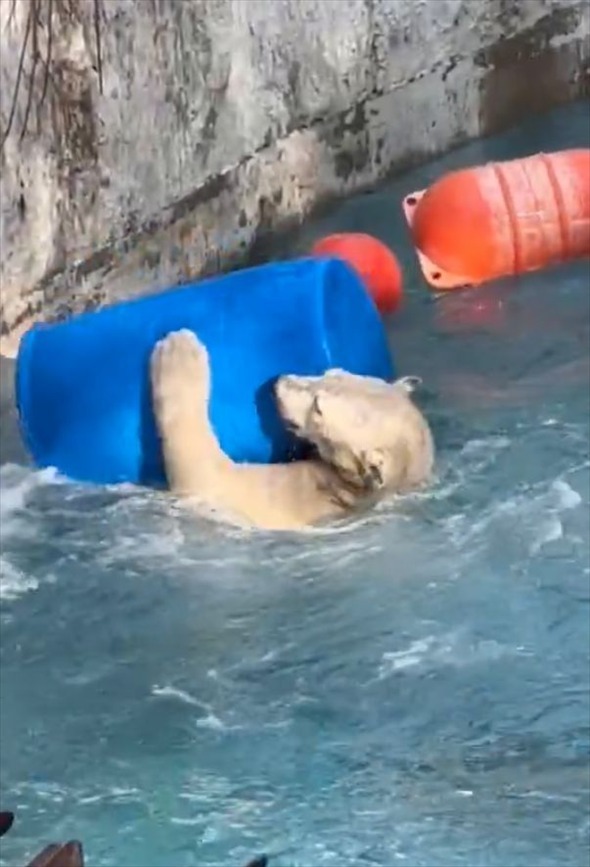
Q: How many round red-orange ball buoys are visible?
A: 1